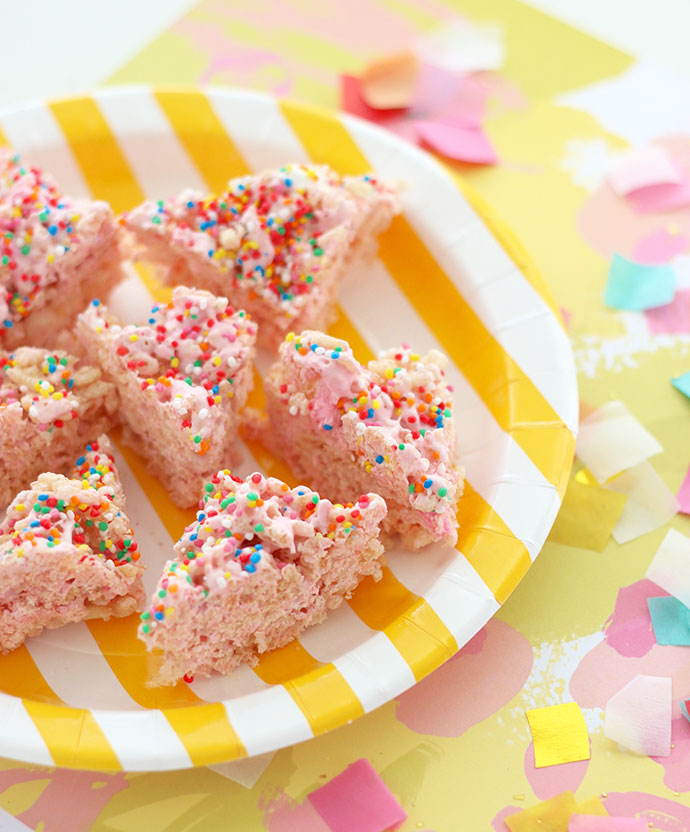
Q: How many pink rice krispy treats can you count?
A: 7